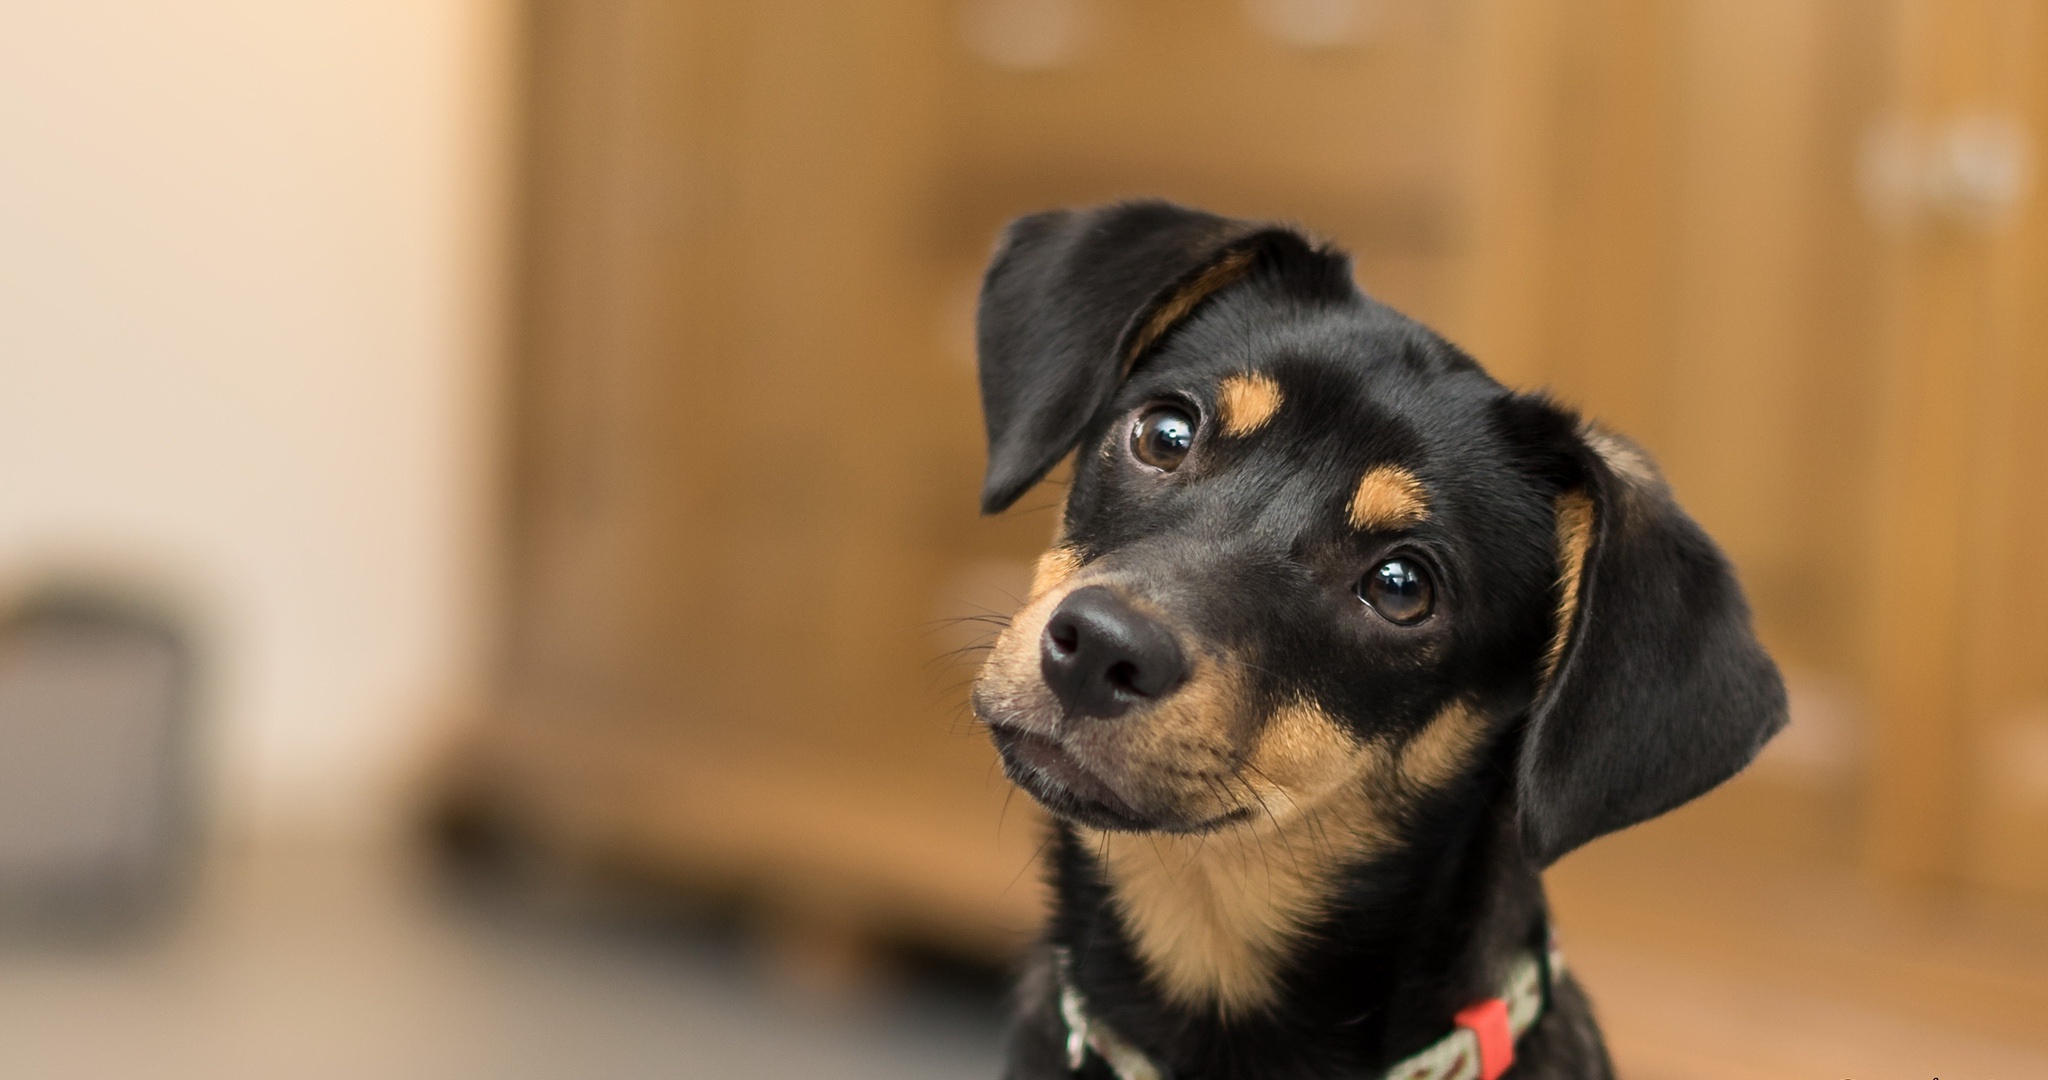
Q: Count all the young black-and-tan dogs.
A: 1